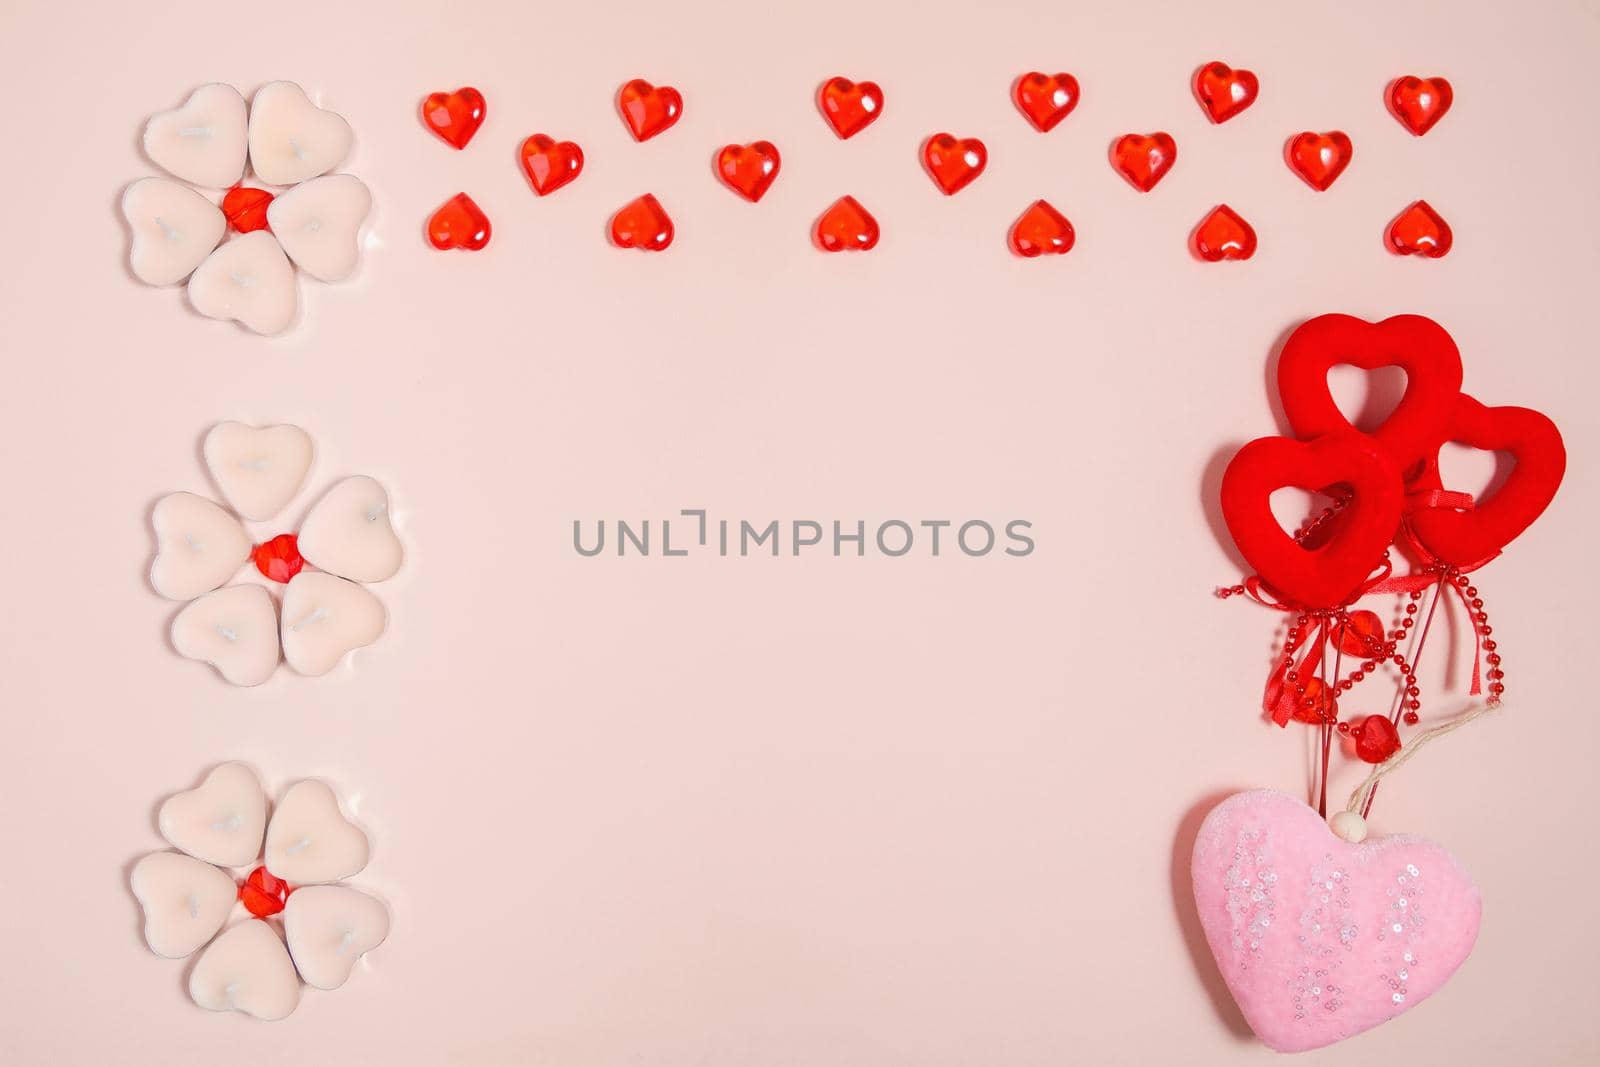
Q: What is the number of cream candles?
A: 15